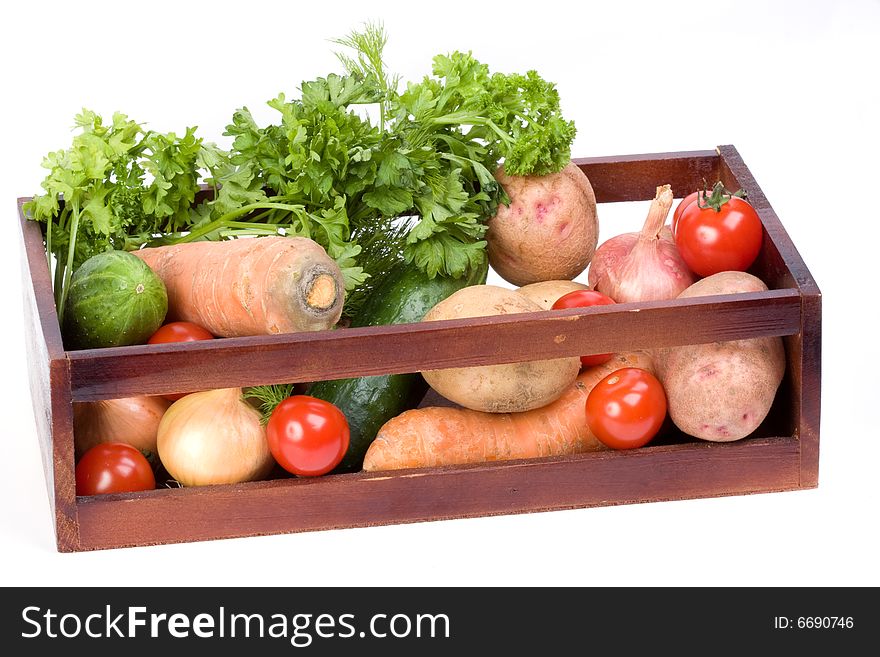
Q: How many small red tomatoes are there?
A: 7